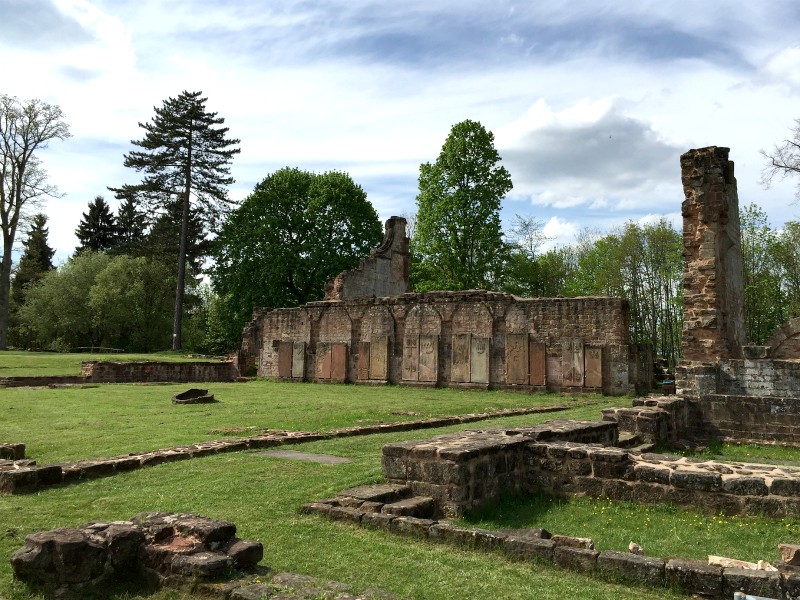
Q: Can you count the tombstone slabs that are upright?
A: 14